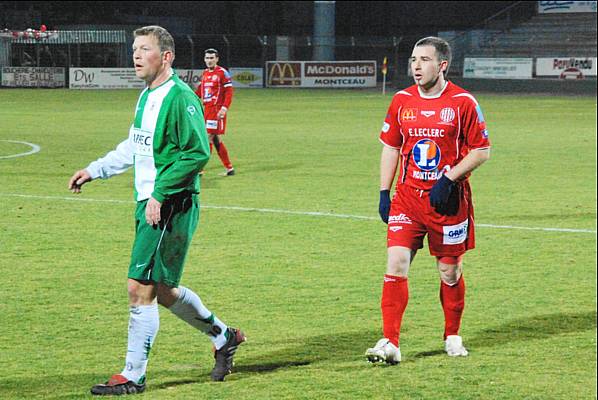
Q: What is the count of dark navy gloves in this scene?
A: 2